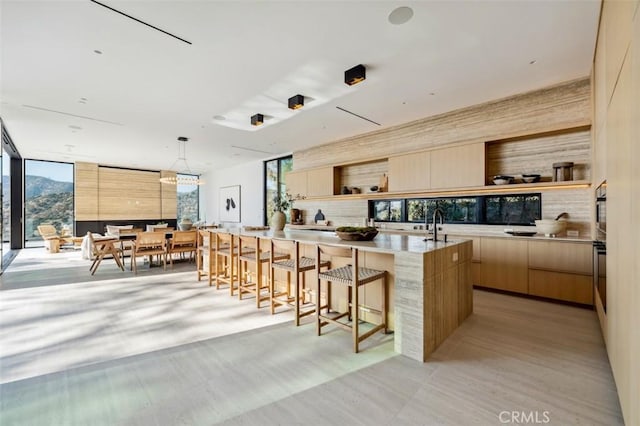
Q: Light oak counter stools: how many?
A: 5